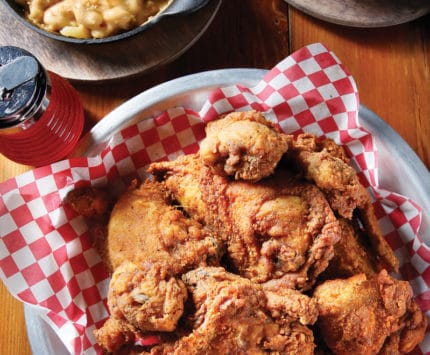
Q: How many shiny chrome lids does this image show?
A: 1